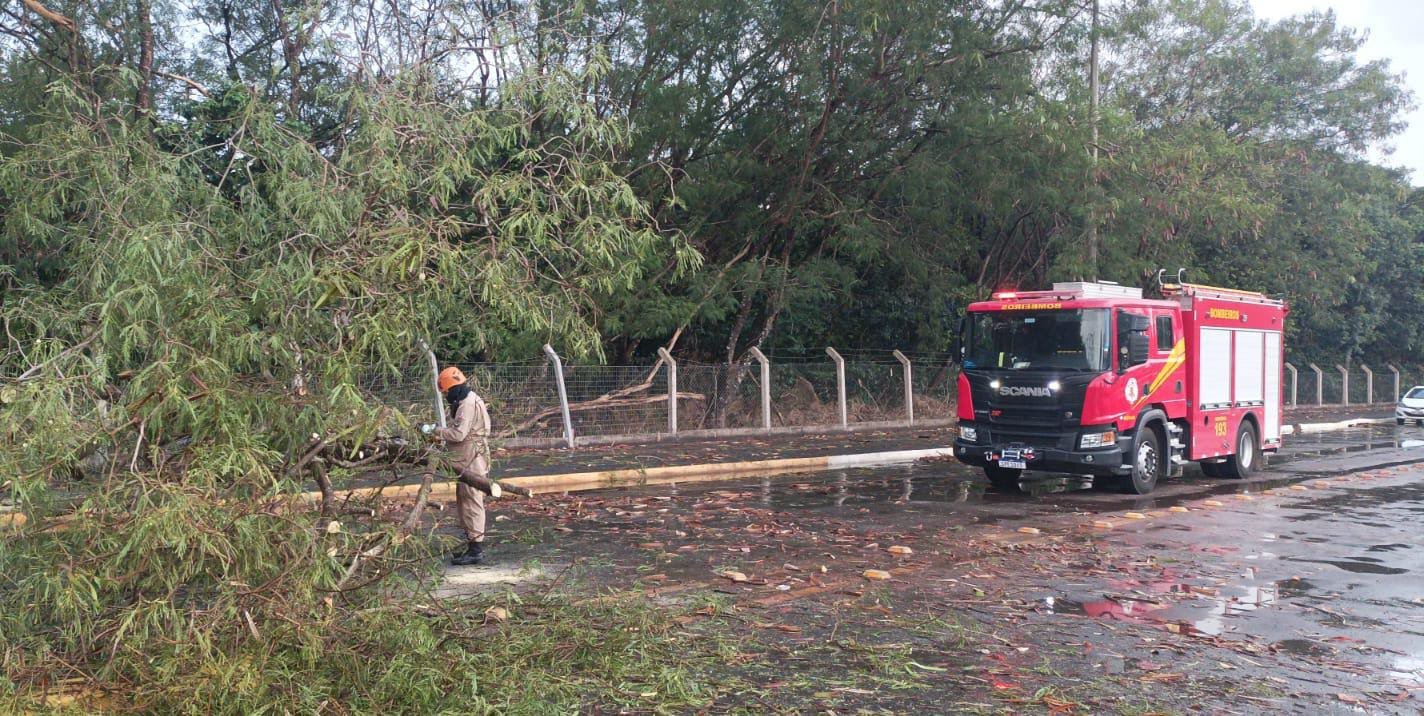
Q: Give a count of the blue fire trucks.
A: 0